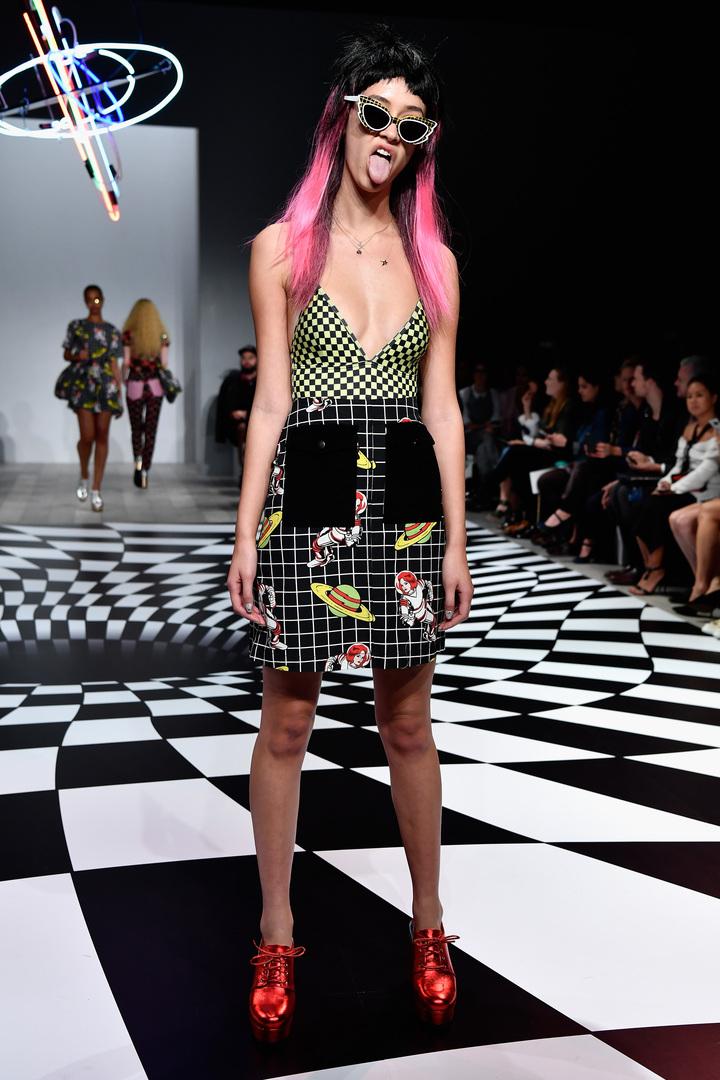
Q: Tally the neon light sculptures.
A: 1